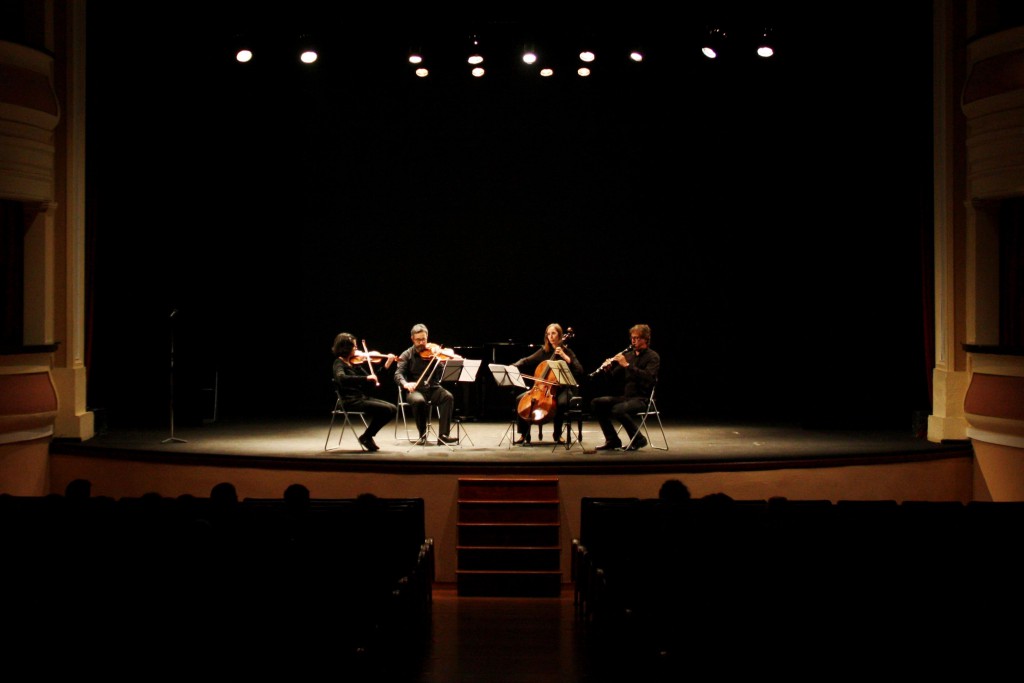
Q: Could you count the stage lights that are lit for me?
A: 13